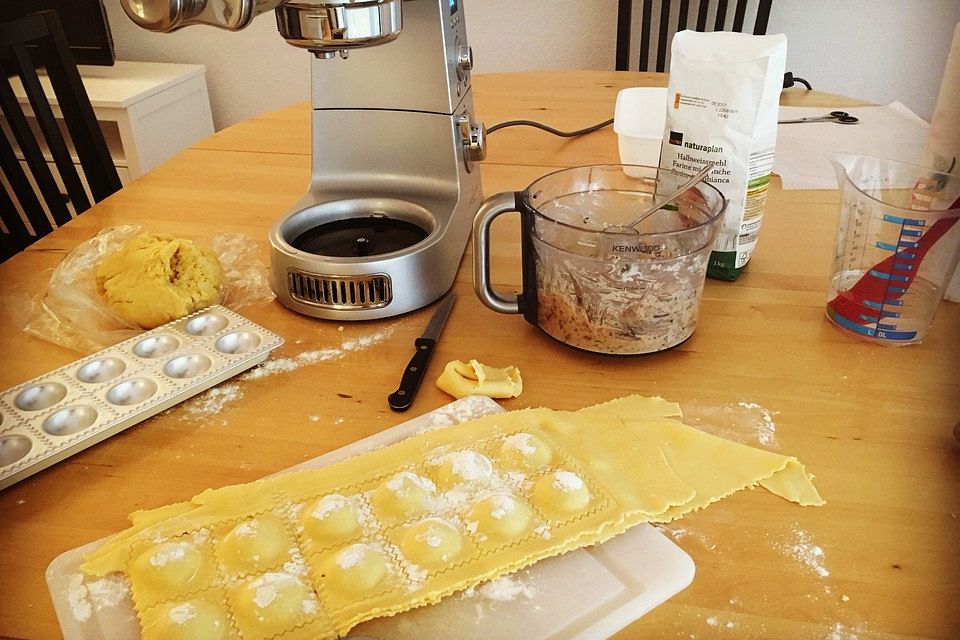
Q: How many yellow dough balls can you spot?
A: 1